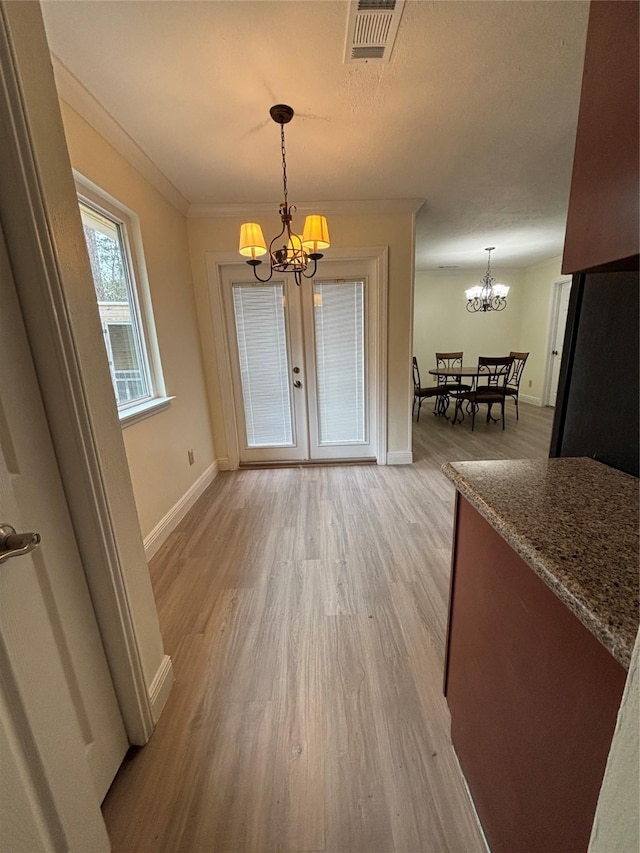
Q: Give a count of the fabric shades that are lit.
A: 3